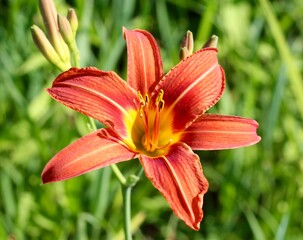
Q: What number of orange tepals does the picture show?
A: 6